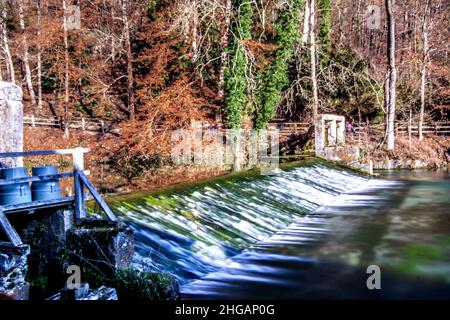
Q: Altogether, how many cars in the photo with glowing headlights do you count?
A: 0